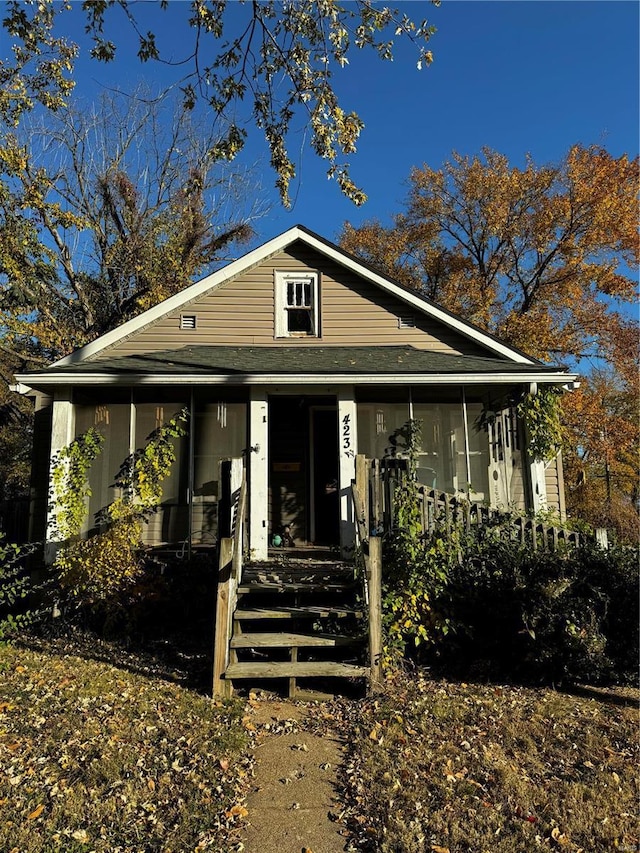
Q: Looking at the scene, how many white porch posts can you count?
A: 4